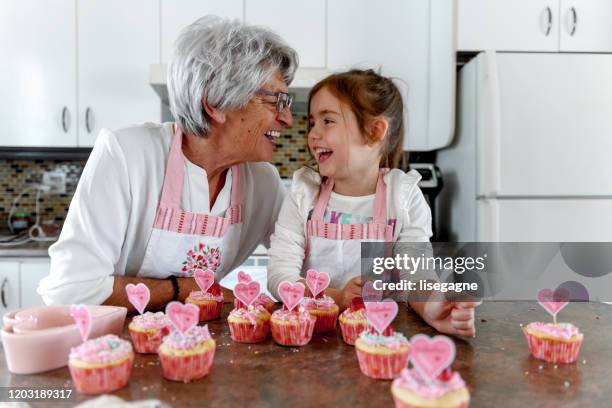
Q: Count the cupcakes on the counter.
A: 12